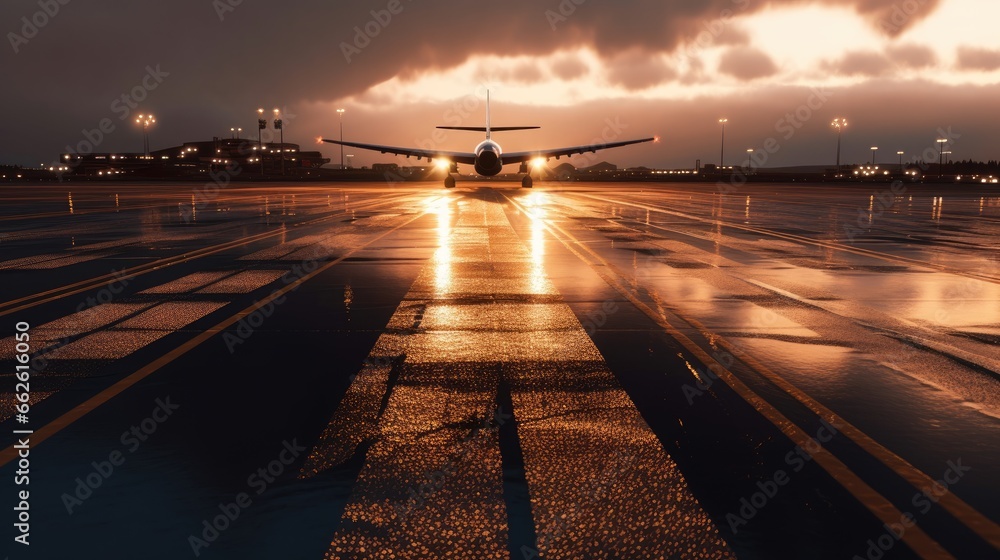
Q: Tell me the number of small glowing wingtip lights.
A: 2